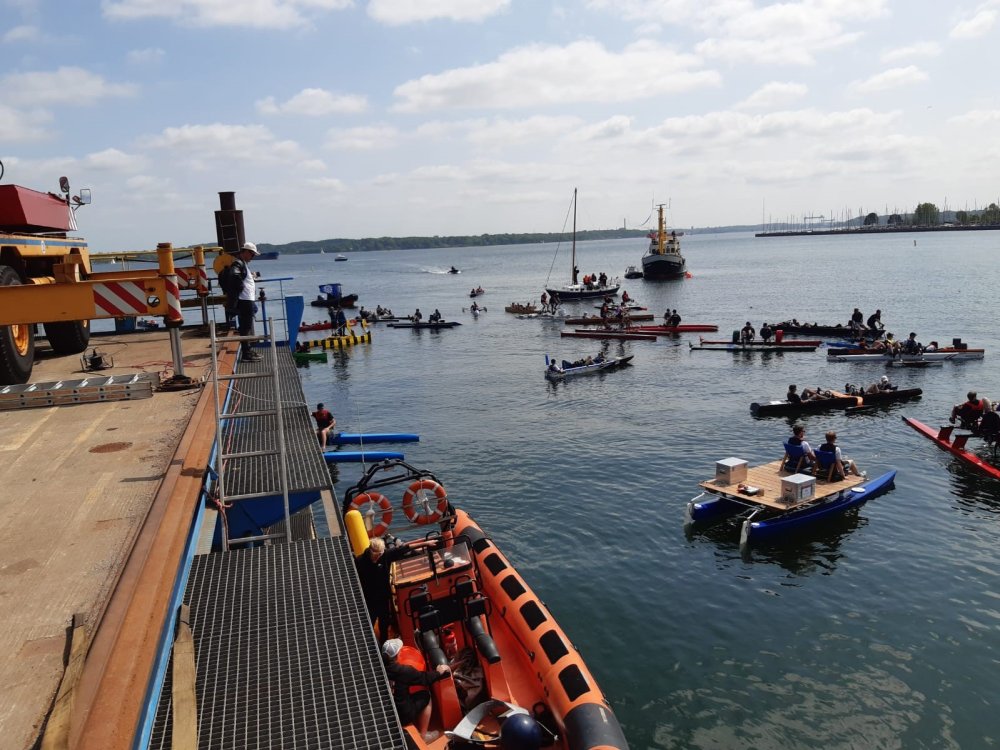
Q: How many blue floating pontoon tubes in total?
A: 4